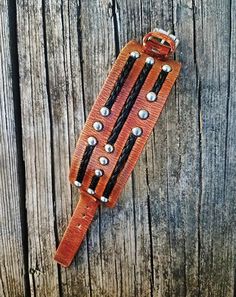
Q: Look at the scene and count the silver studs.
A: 15